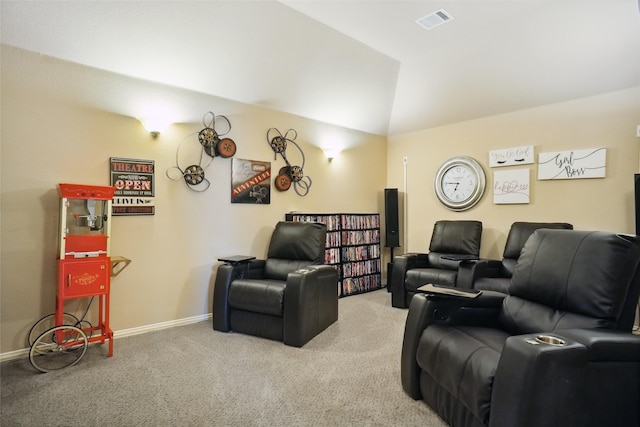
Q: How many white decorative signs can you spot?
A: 3